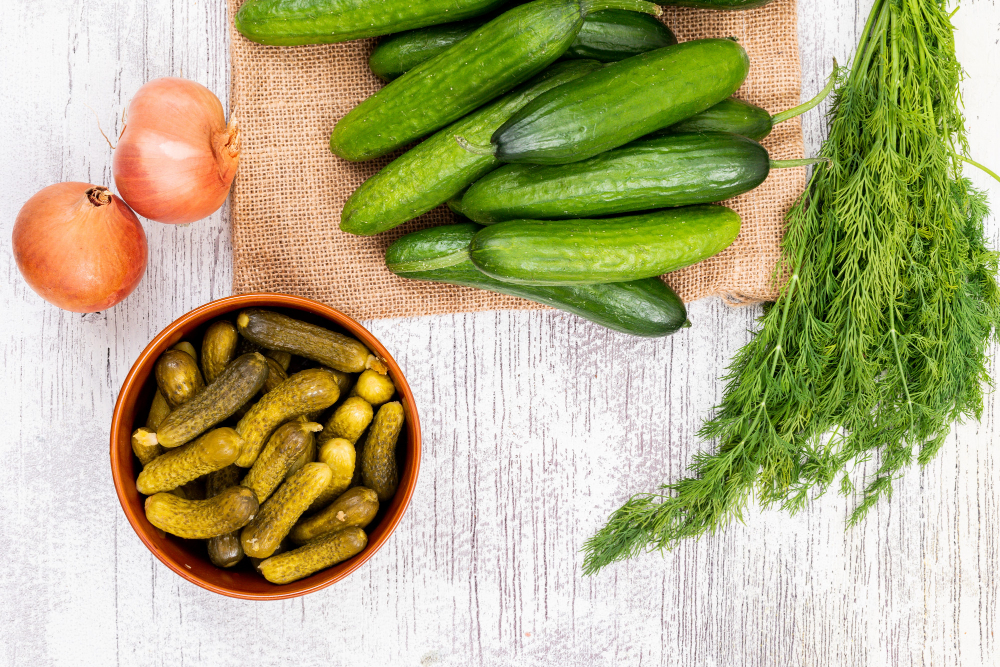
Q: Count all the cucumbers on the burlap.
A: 10